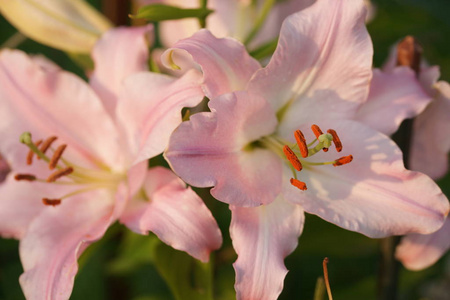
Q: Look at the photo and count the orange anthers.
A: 12